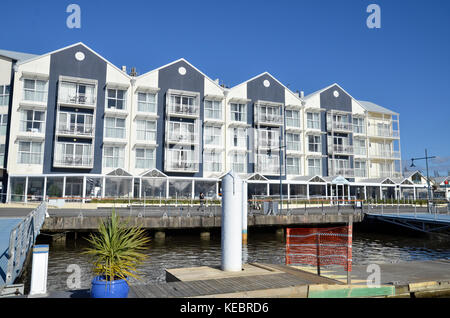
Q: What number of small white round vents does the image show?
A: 4